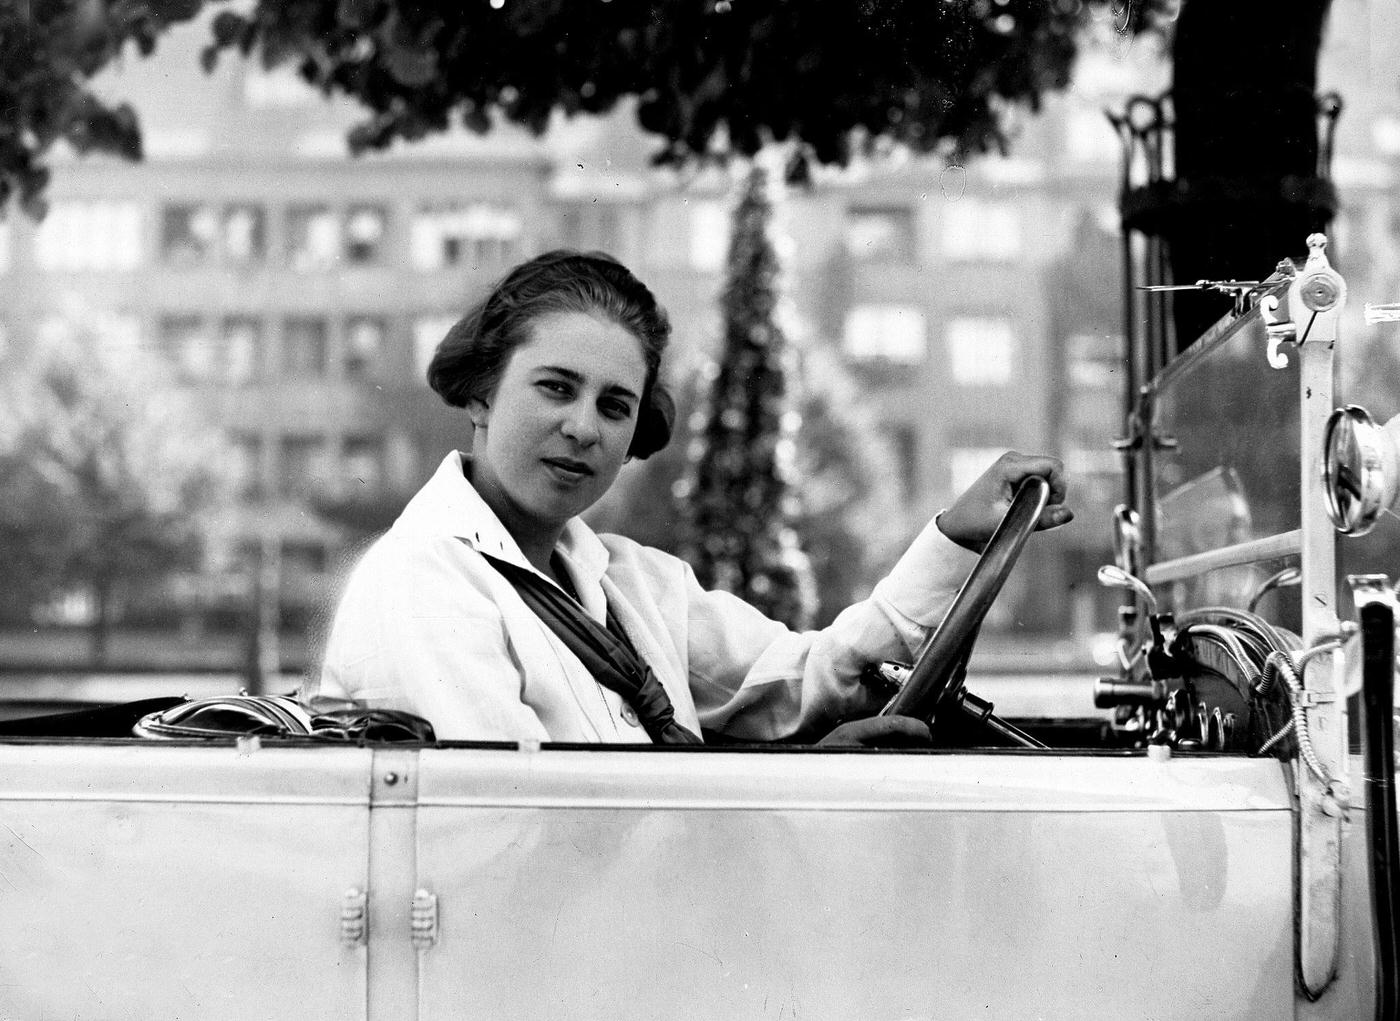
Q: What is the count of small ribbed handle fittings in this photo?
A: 2